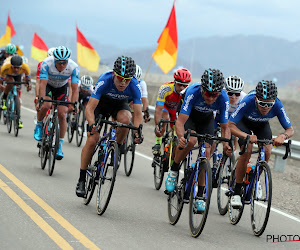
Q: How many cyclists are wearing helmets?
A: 11